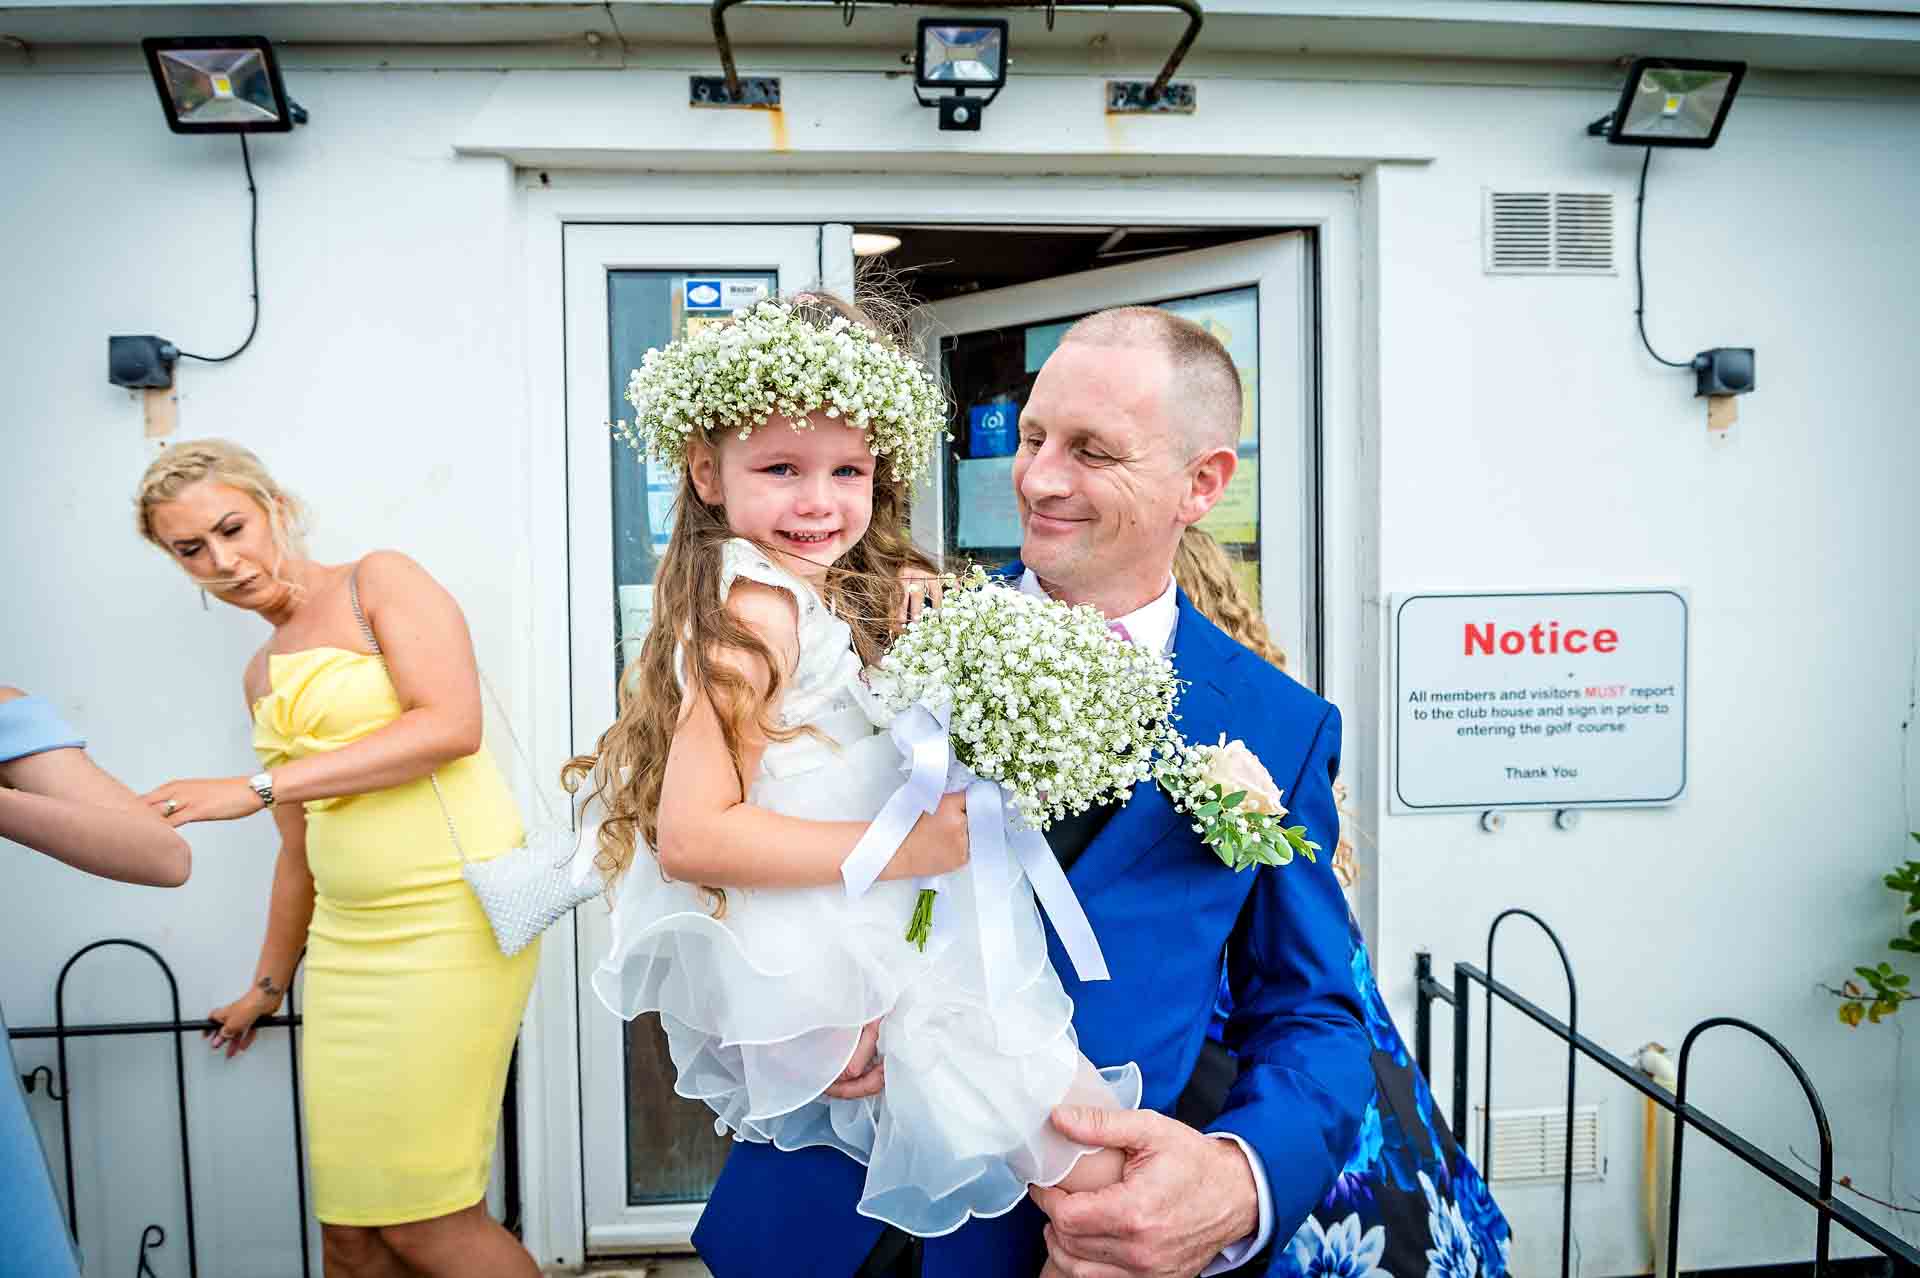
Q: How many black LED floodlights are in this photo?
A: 3